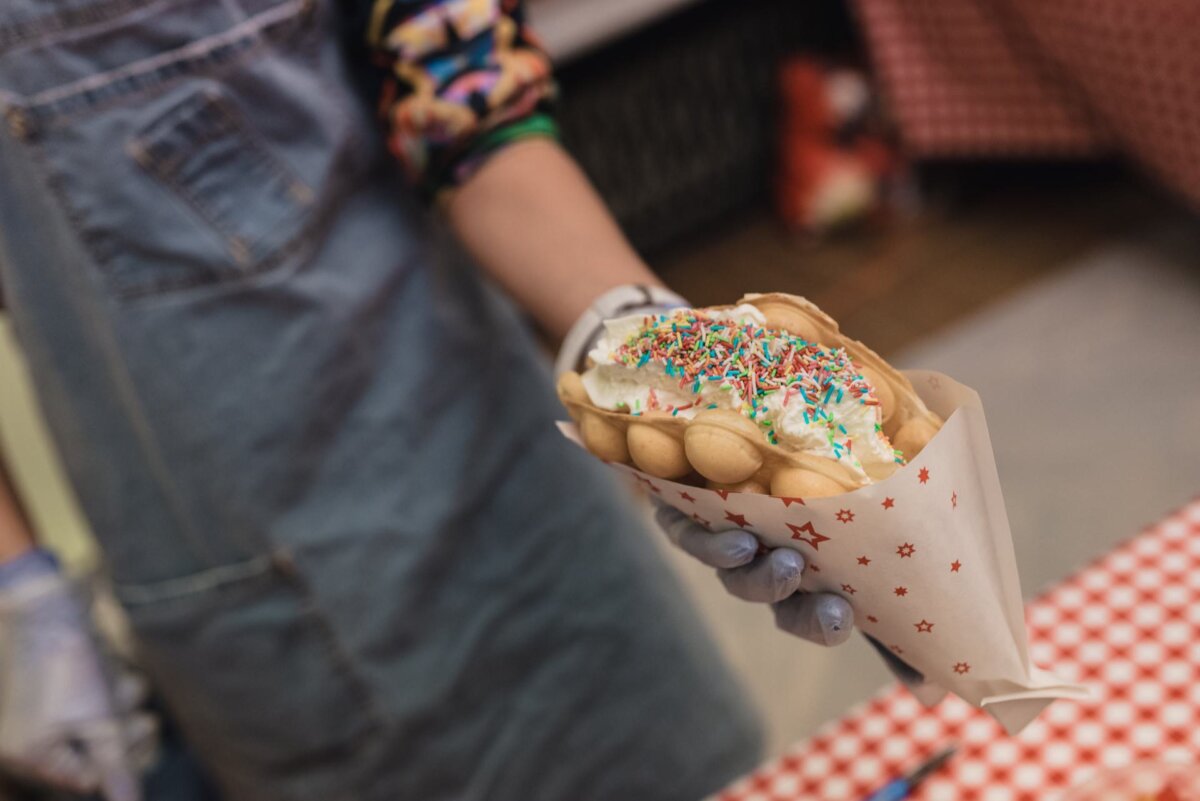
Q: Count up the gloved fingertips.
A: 3